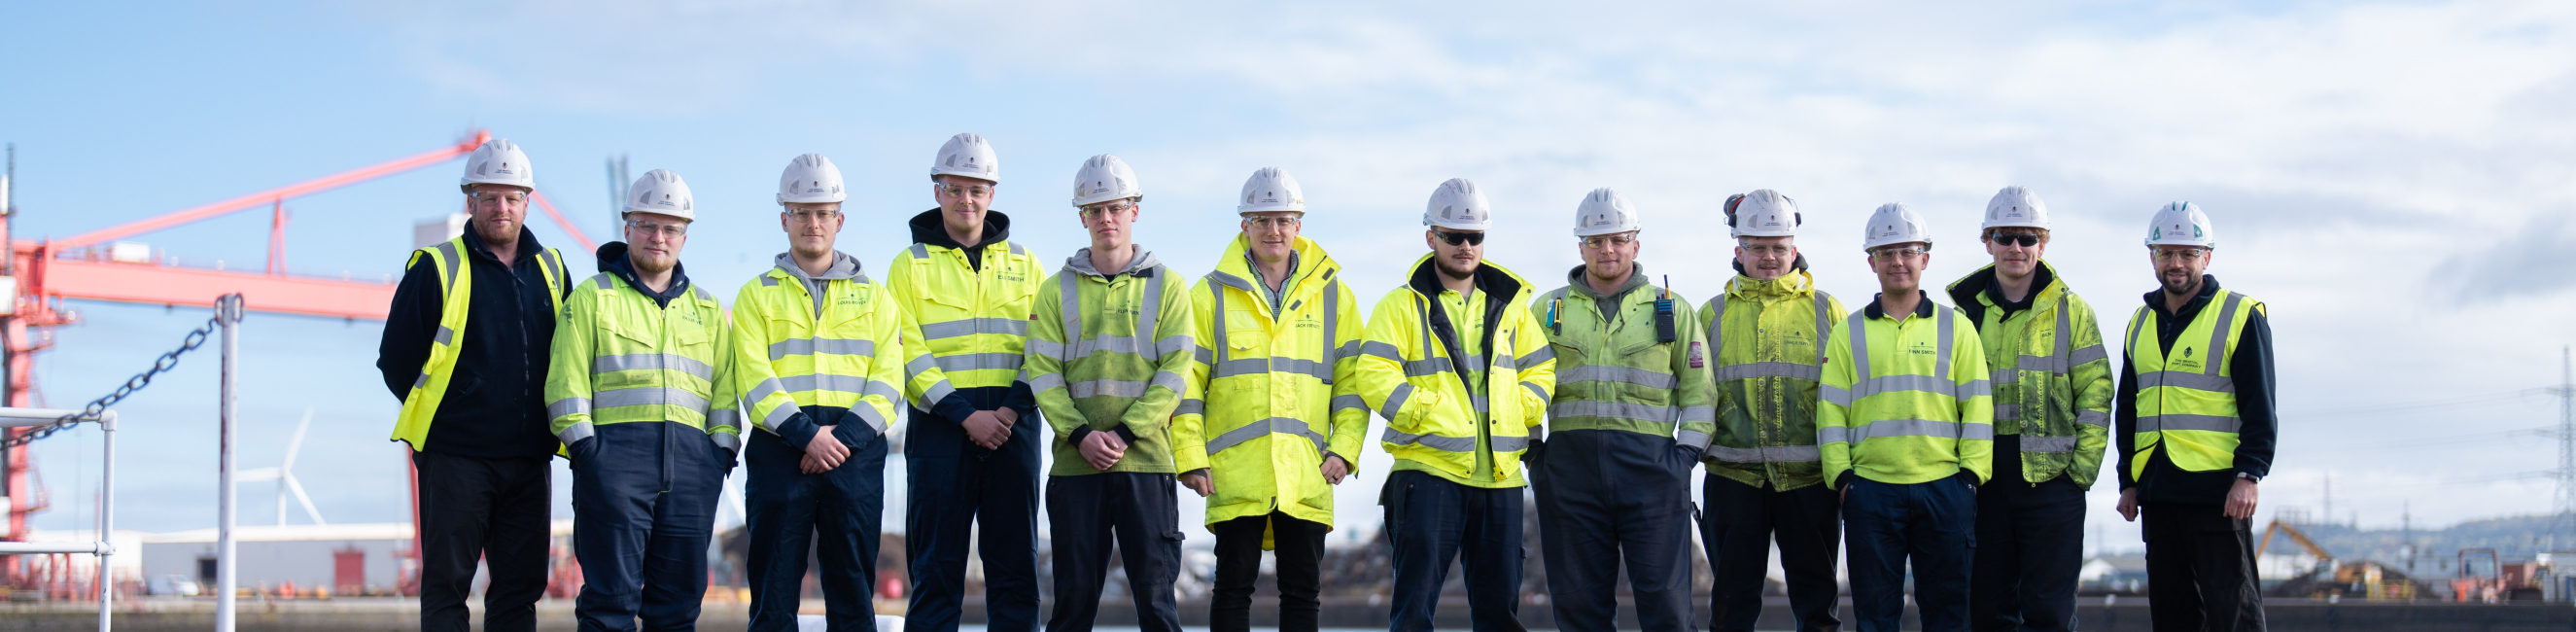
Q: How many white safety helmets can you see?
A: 12